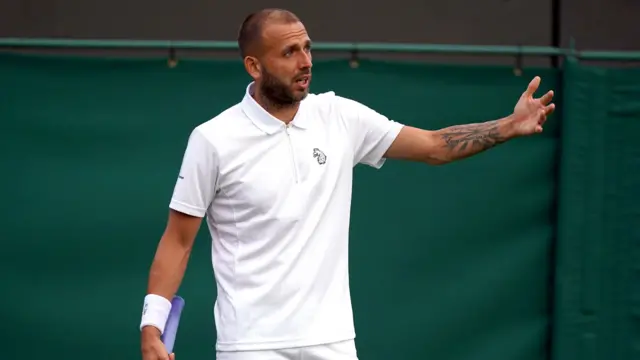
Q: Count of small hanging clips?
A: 3